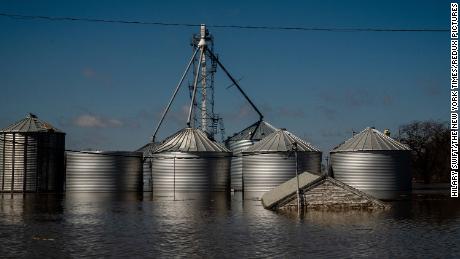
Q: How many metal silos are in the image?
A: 7